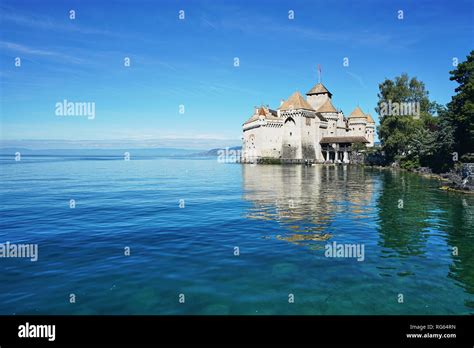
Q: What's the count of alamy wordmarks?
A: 6